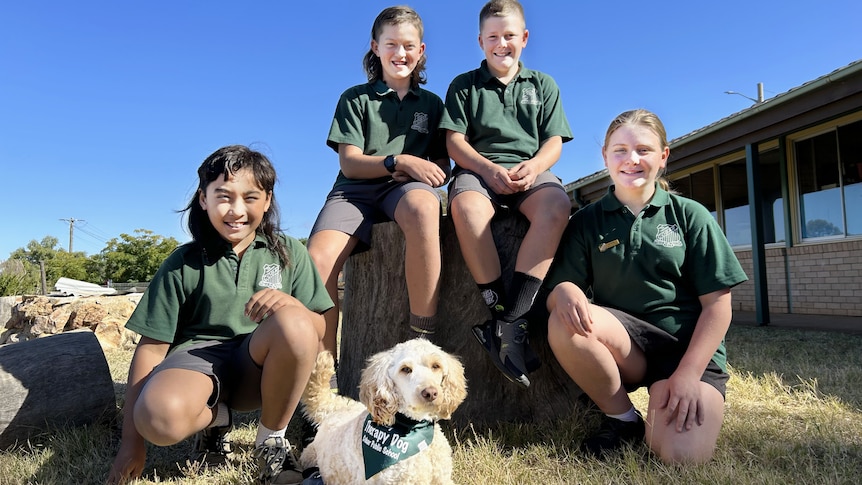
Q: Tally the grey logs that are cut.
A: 2